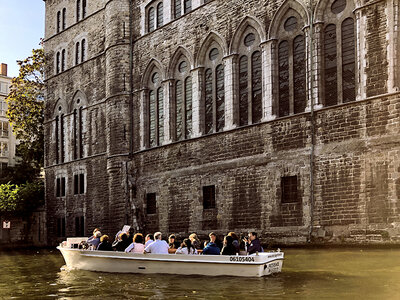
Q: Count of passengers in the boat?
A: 15